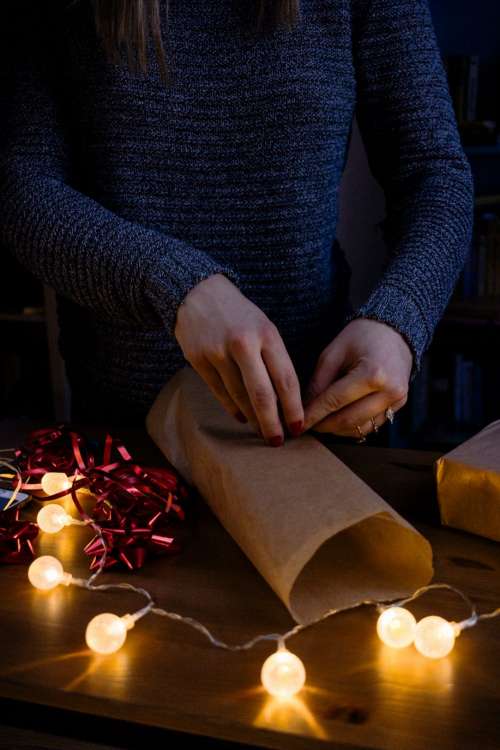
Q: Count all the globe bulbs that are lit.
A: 7